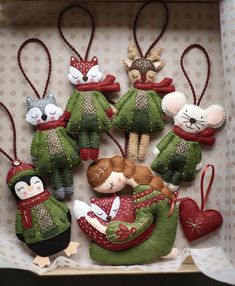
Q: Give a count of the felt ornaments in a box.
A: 7